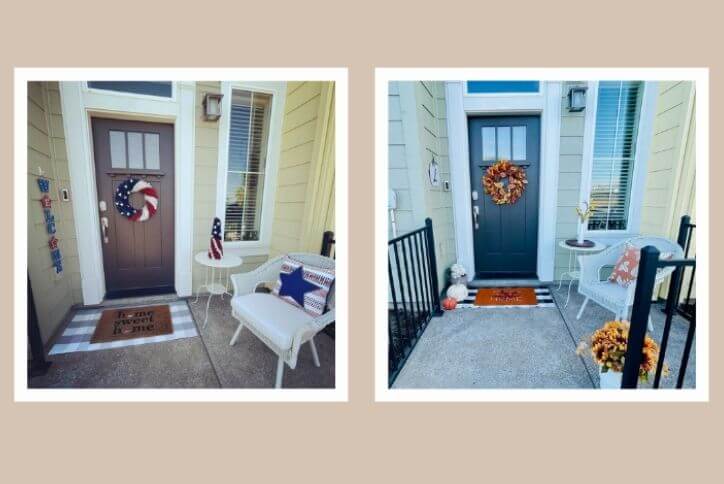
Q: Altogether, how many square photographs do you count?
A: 2